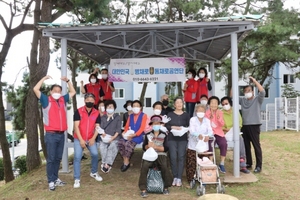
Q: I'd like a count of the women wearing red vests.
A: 3